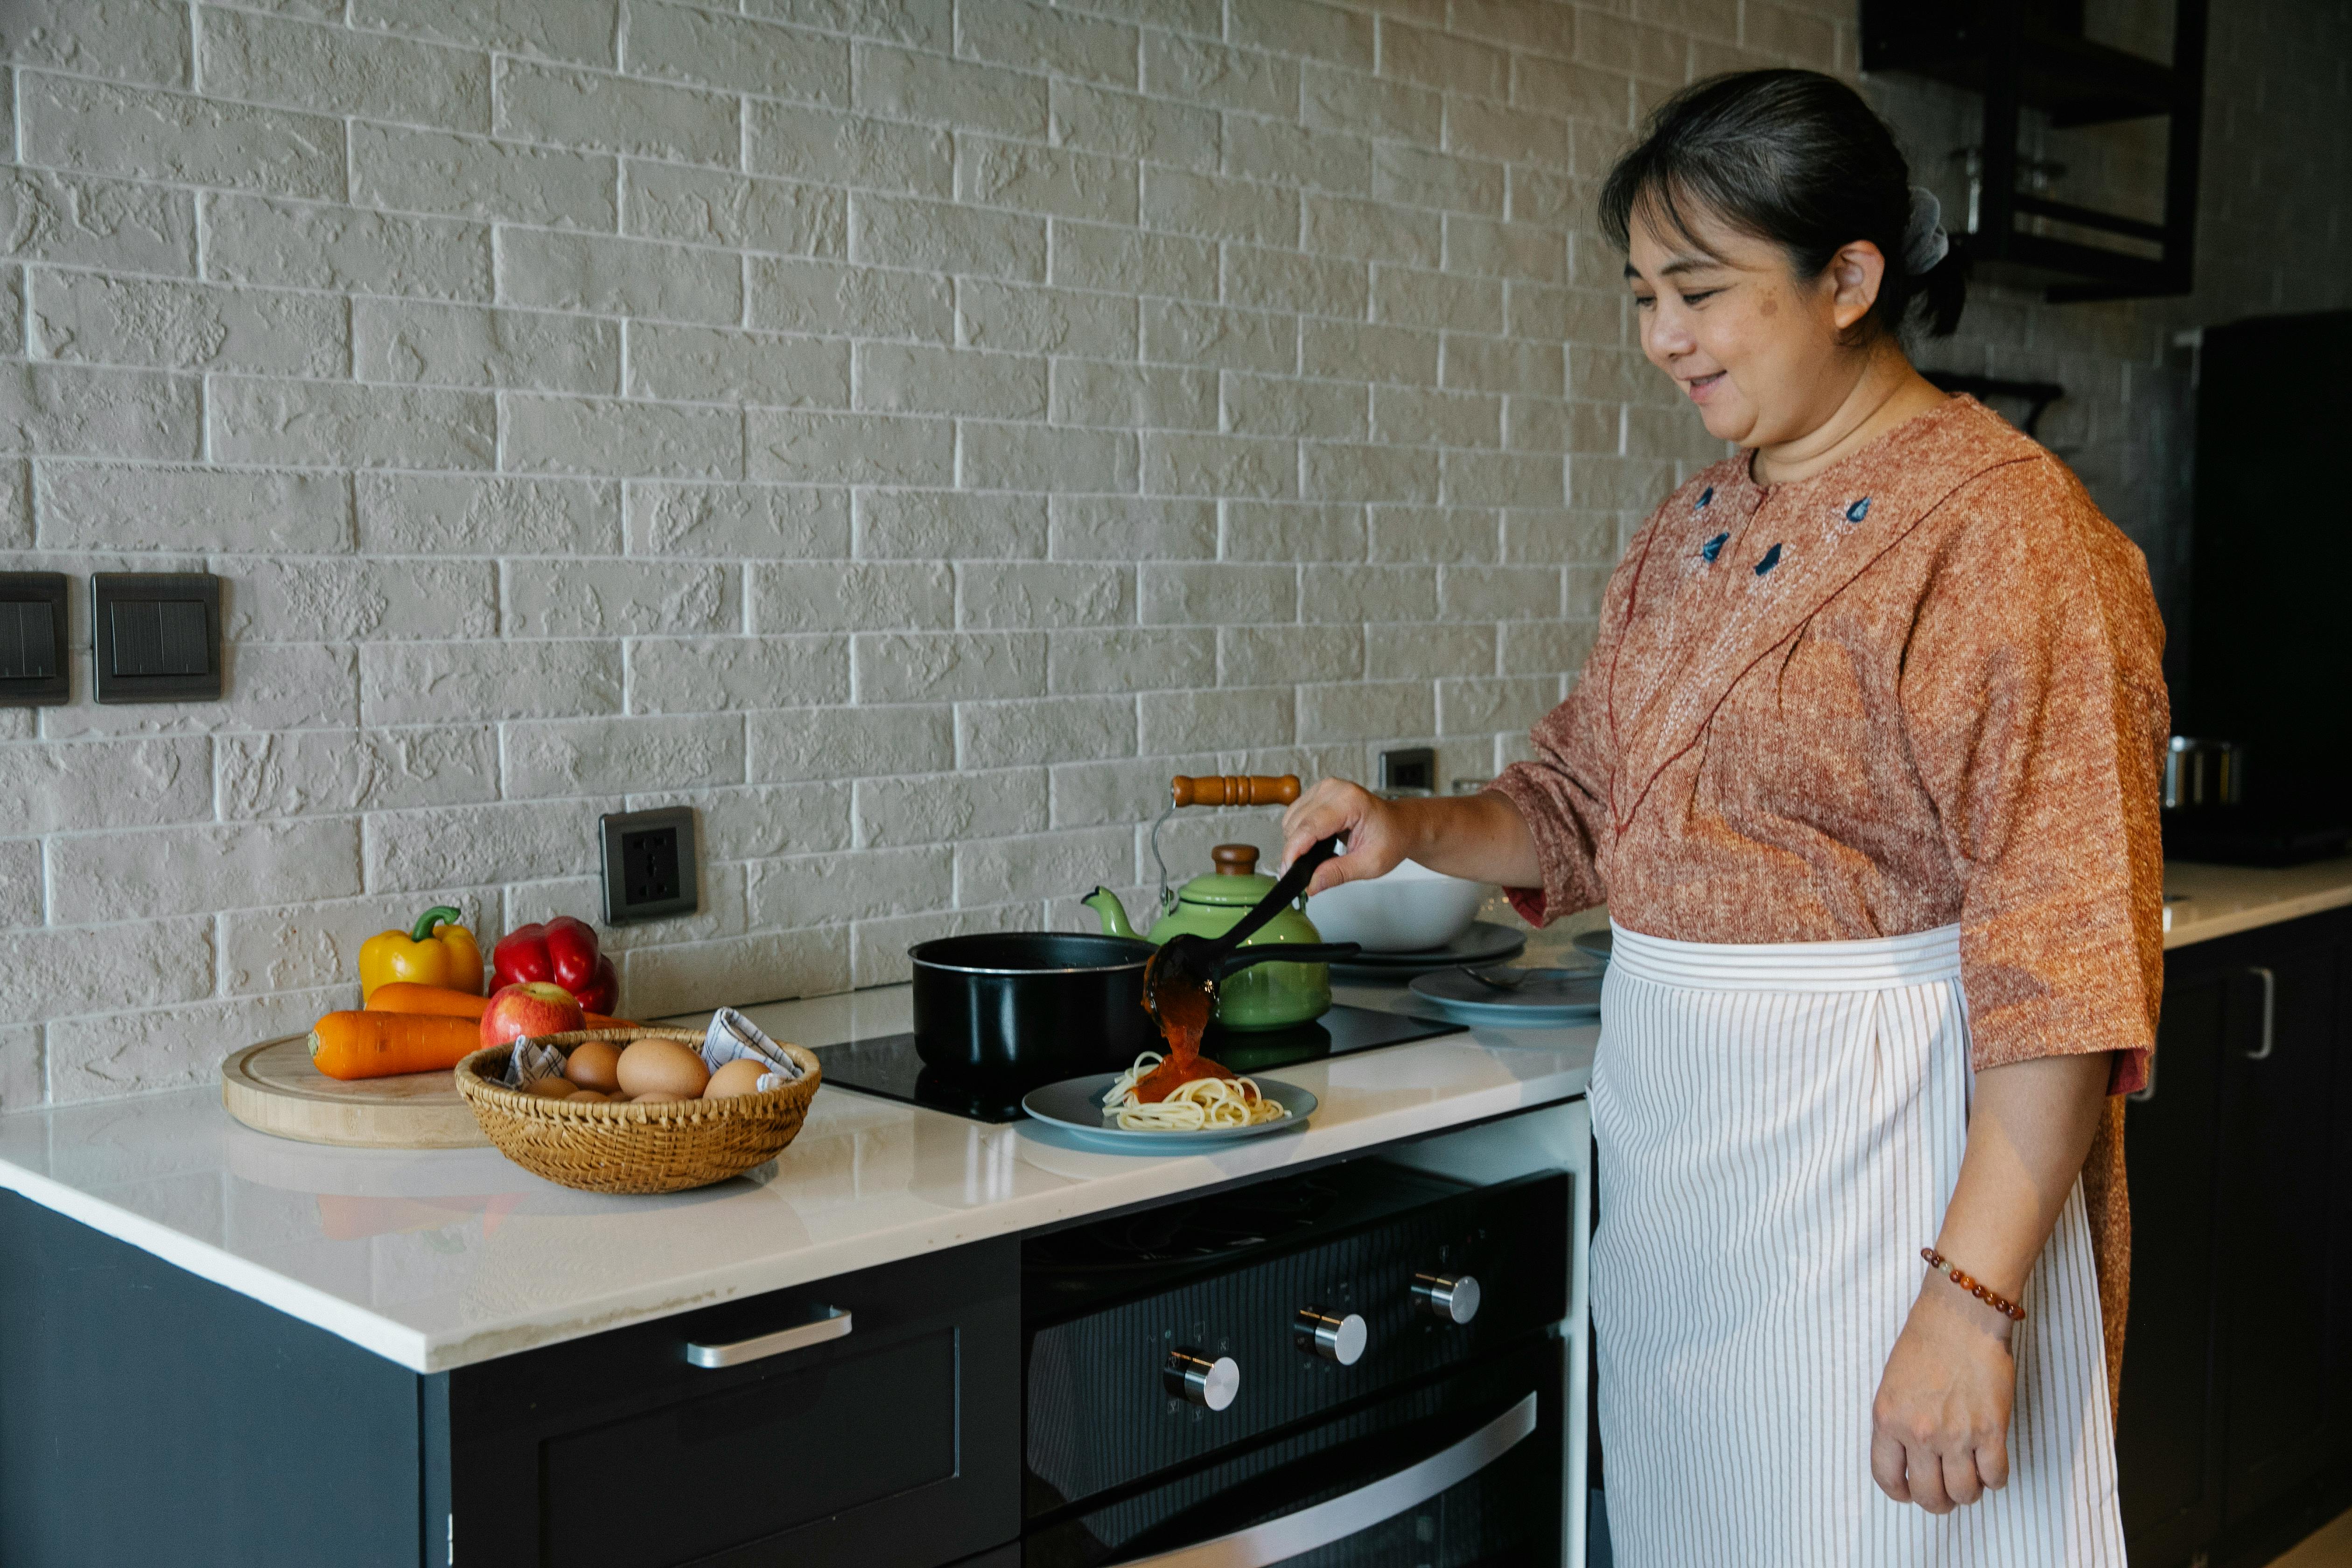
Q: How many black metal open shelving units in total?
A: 1